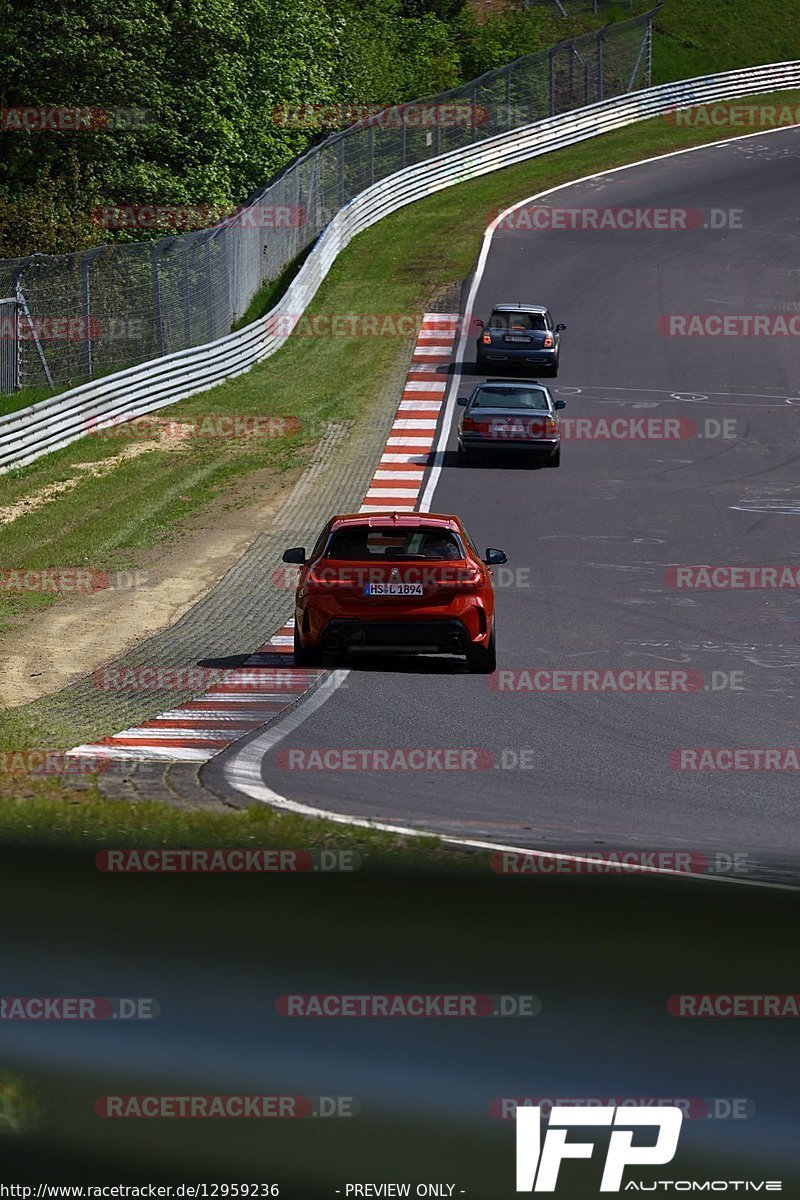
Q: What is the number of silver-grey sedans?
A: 1